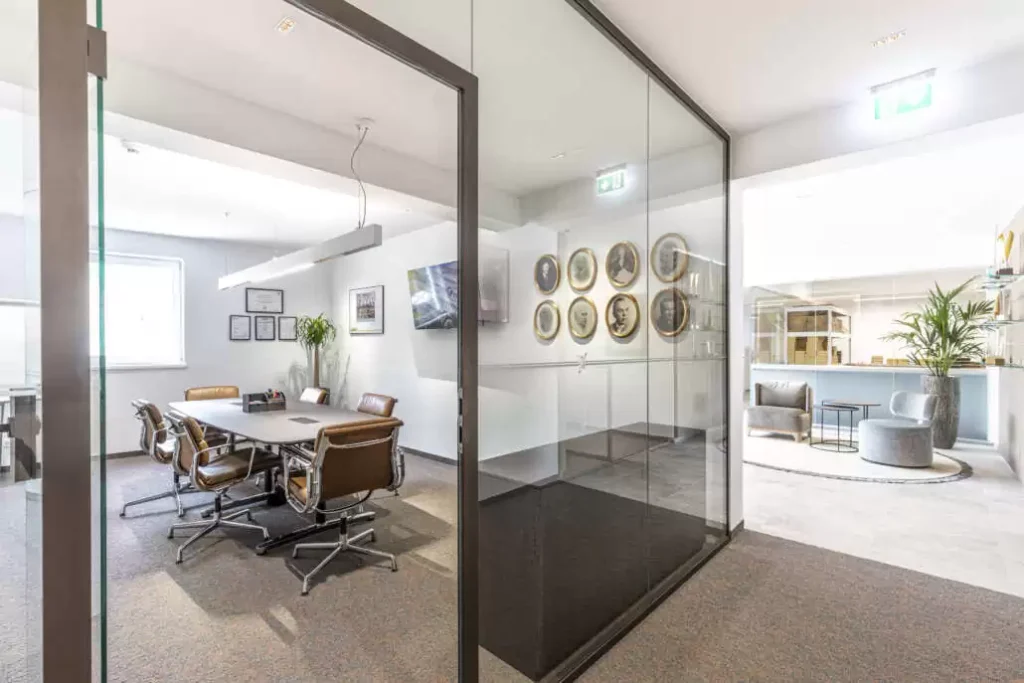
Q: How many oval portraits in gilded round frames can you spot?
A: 8